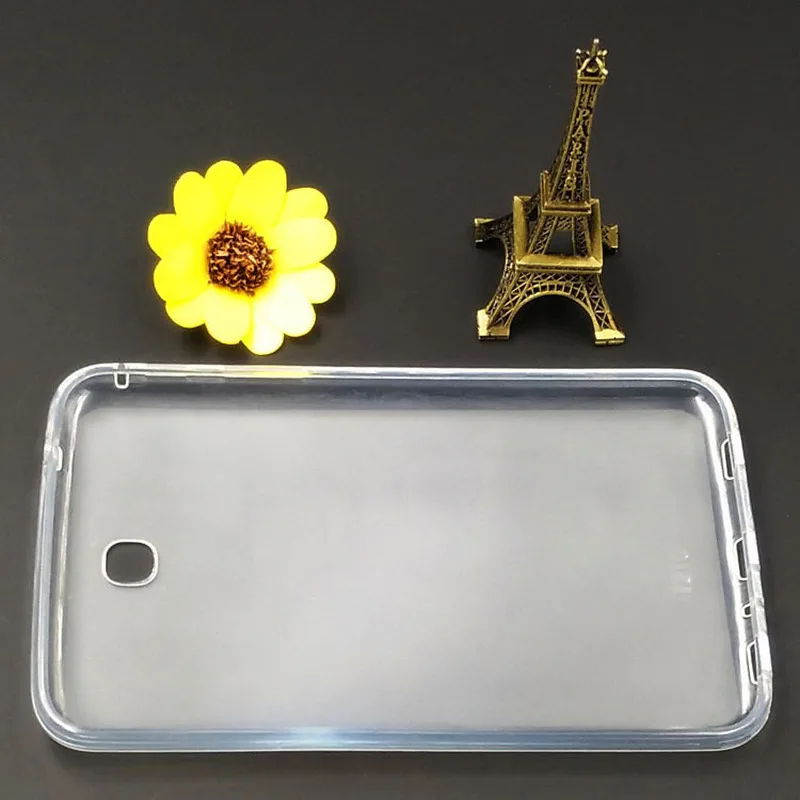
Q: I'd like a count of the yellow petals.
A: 12